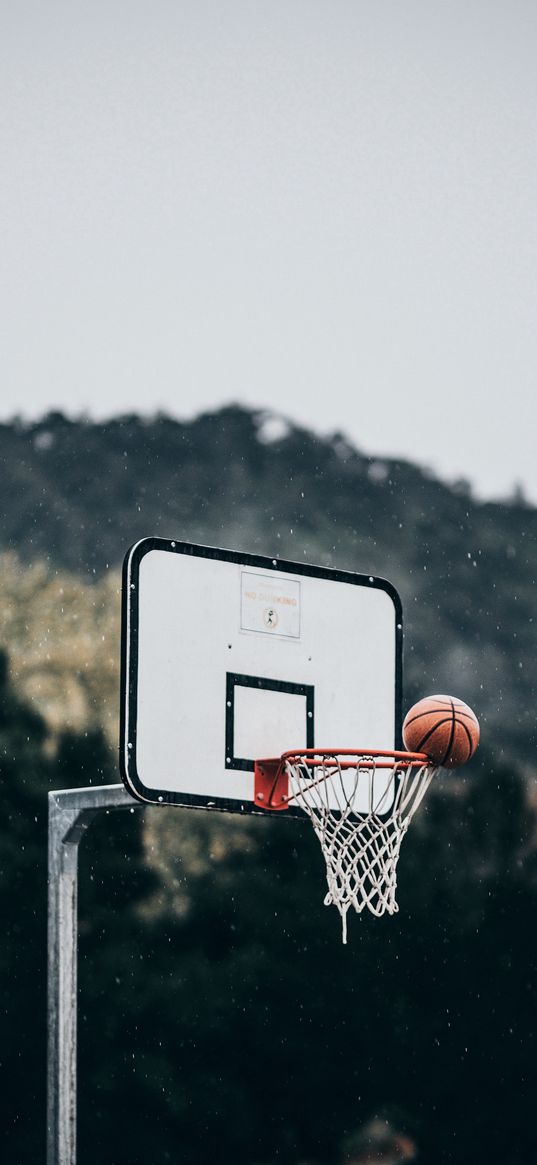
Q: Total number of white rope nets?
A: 1